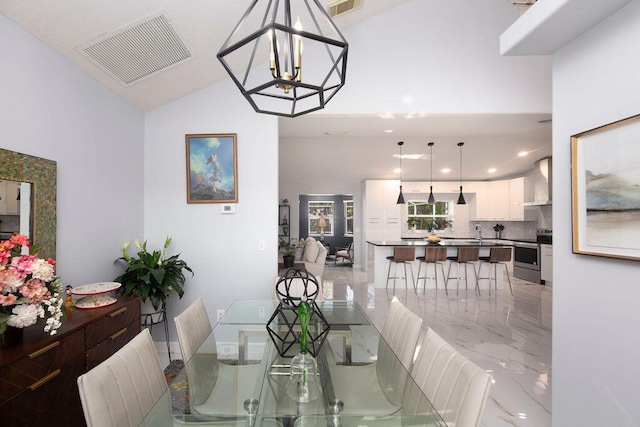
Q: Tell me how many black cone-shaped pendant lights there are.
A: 3